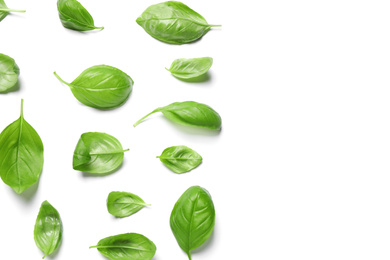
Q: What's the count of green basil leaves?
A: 14